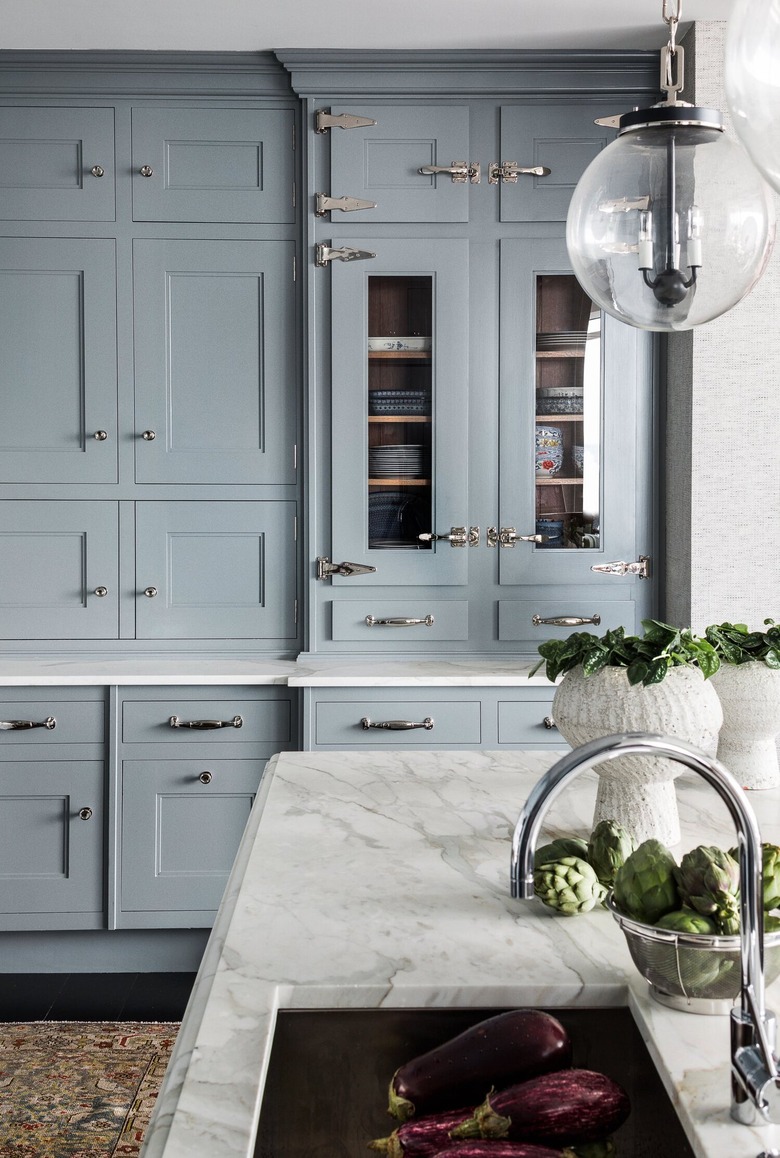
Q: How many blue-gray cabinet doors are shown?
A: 12